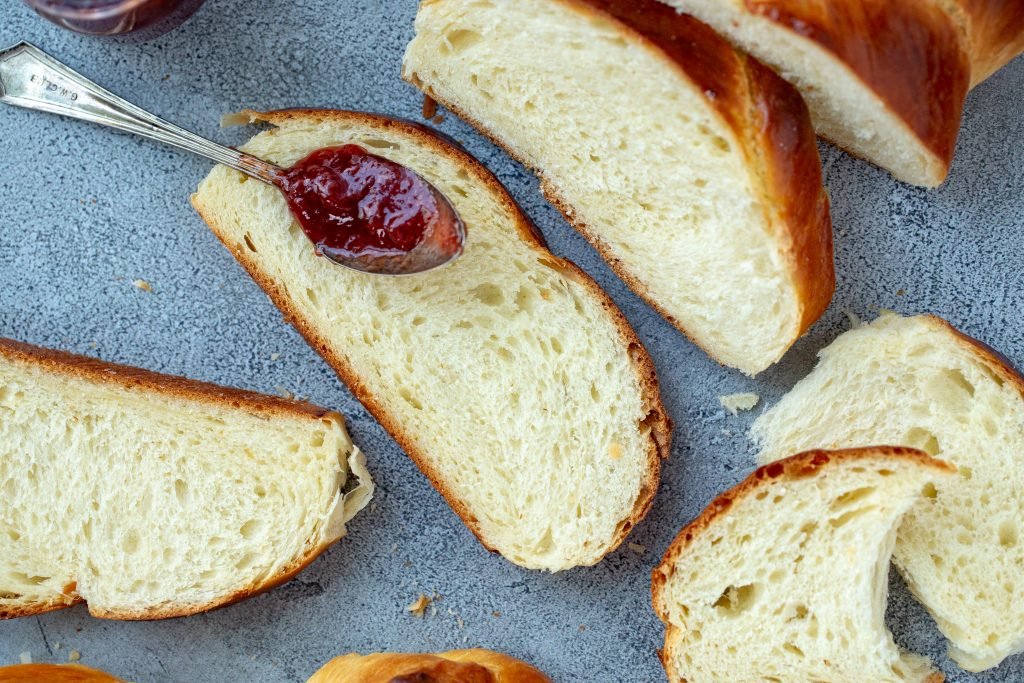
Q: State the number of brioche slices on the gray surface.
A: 5